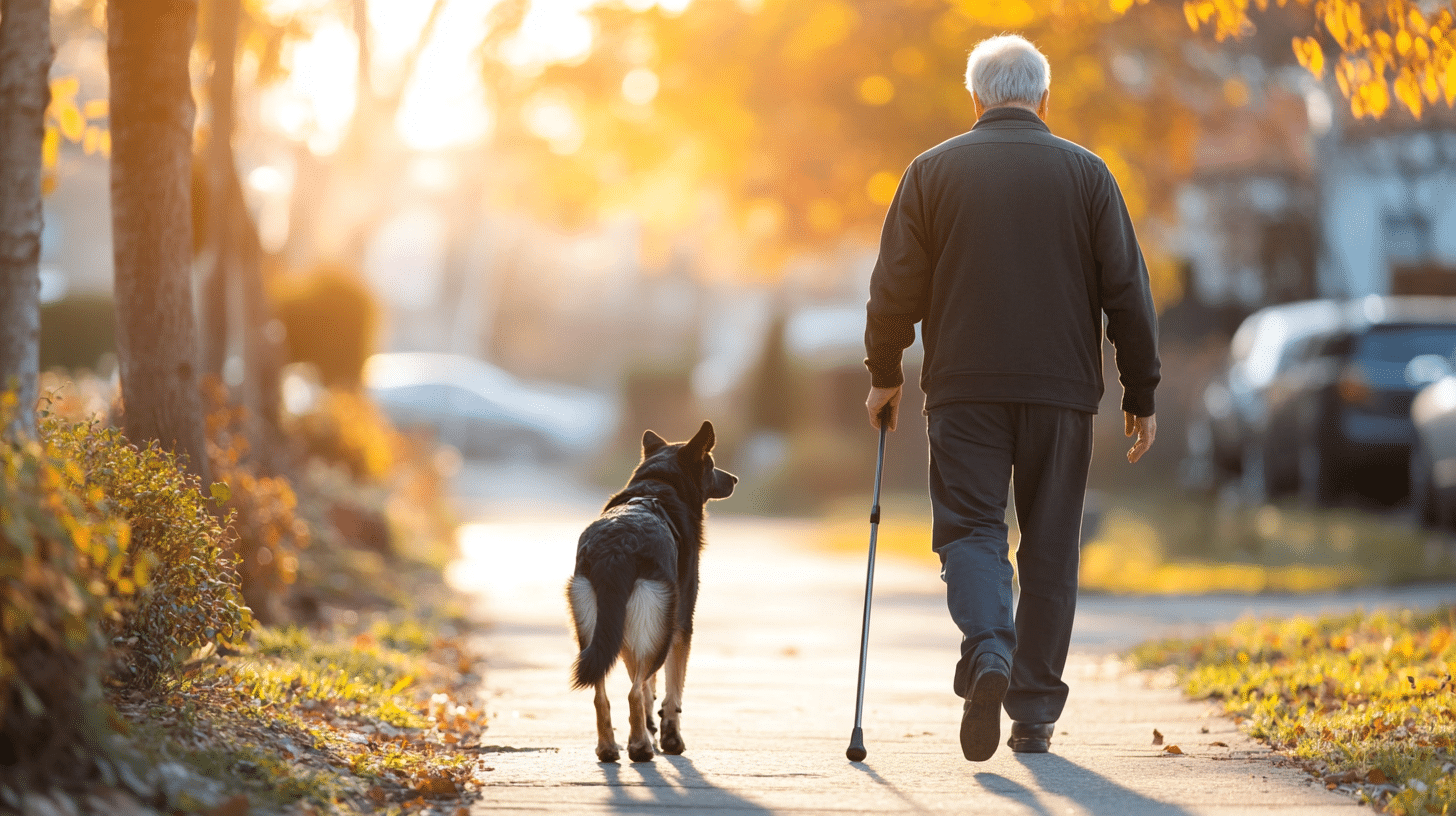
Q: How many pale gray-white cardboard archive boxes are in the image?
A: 0